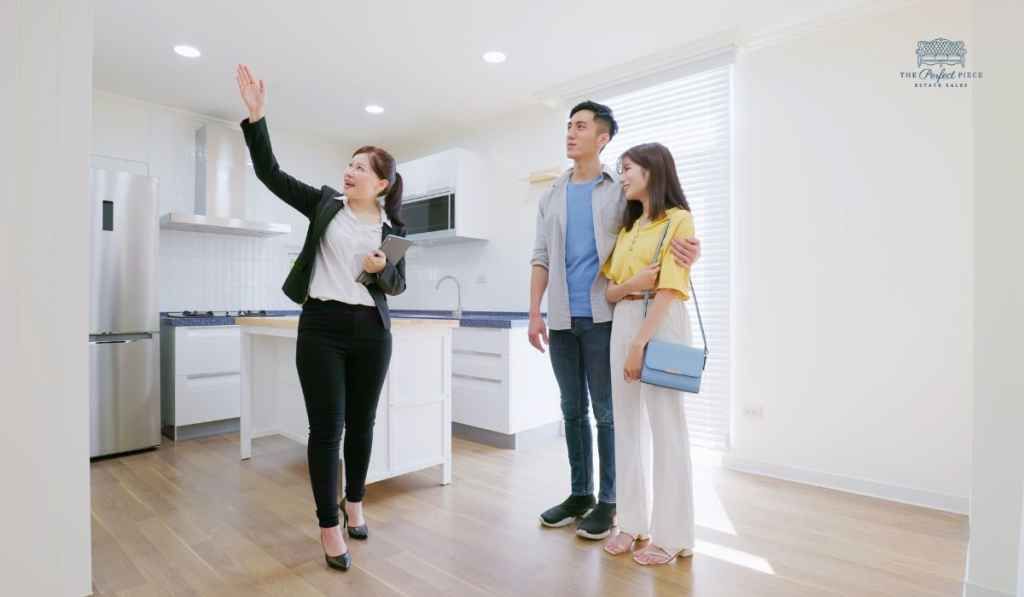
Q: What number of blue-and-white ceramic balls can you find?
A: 0